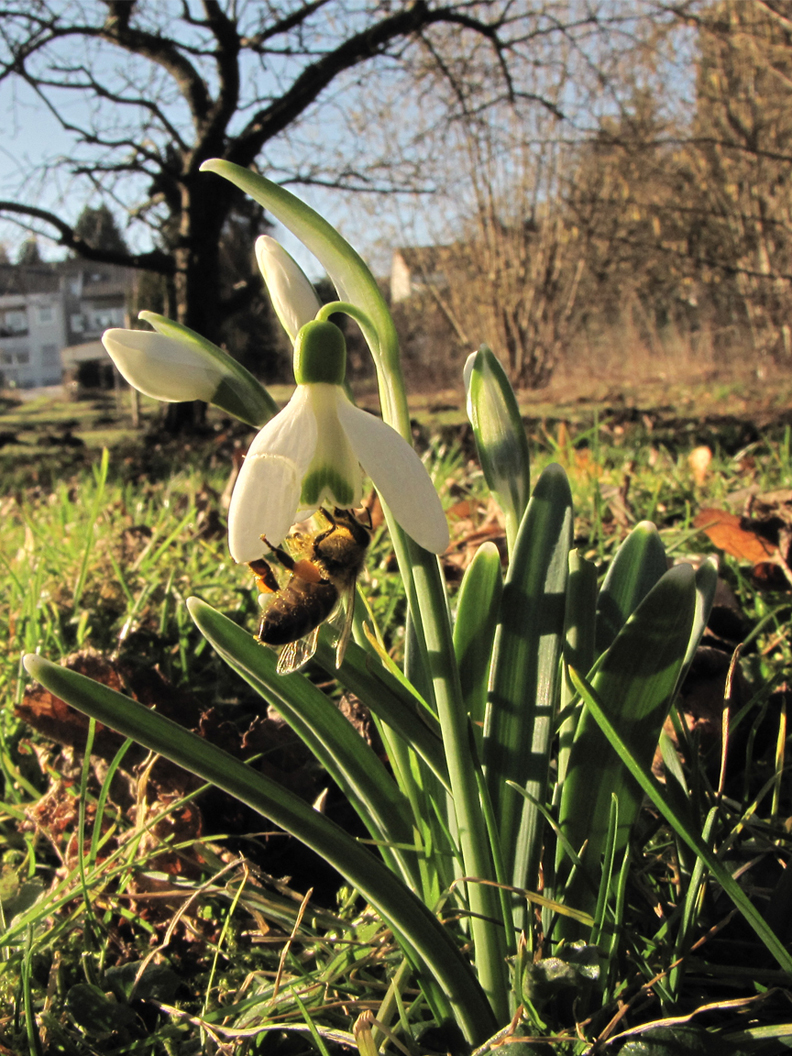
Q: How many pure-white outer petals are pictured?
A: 2